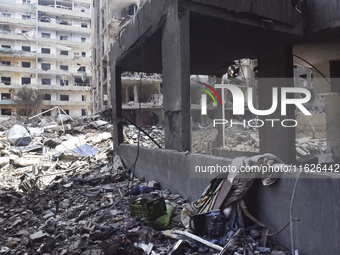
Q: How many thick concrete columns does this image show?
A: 3